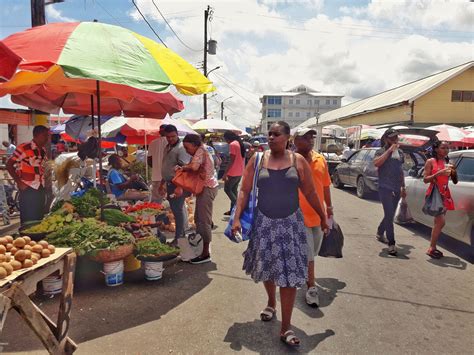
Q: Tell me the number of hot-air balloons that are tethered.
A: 0